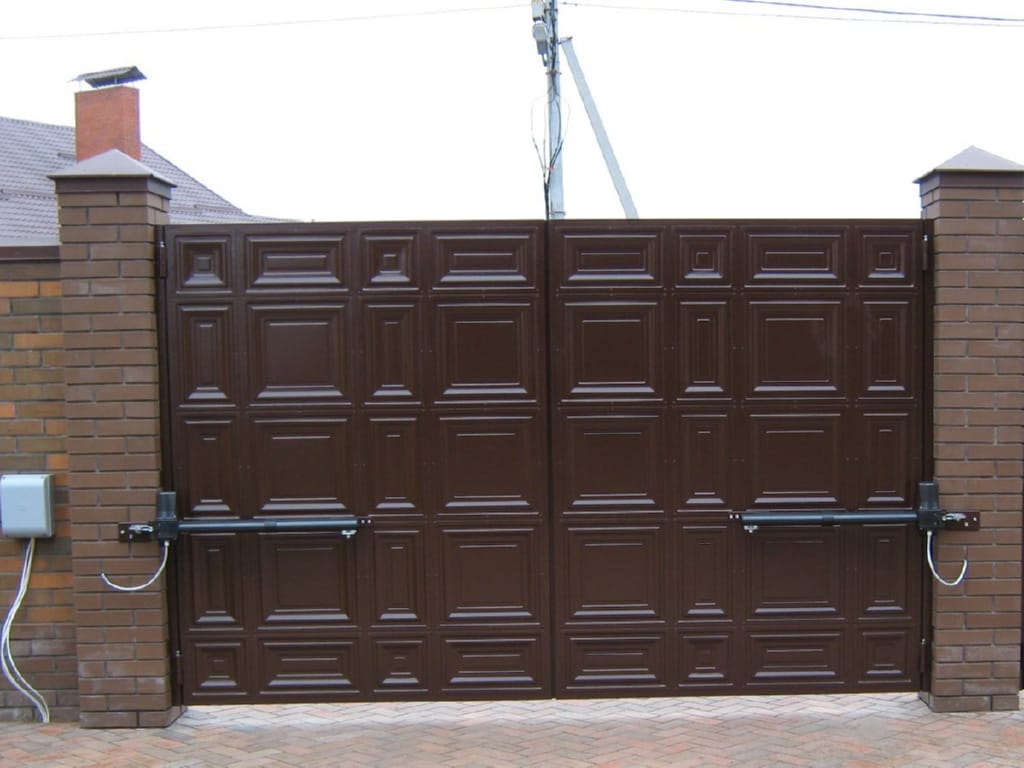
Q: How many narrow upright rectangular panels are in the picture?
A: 12